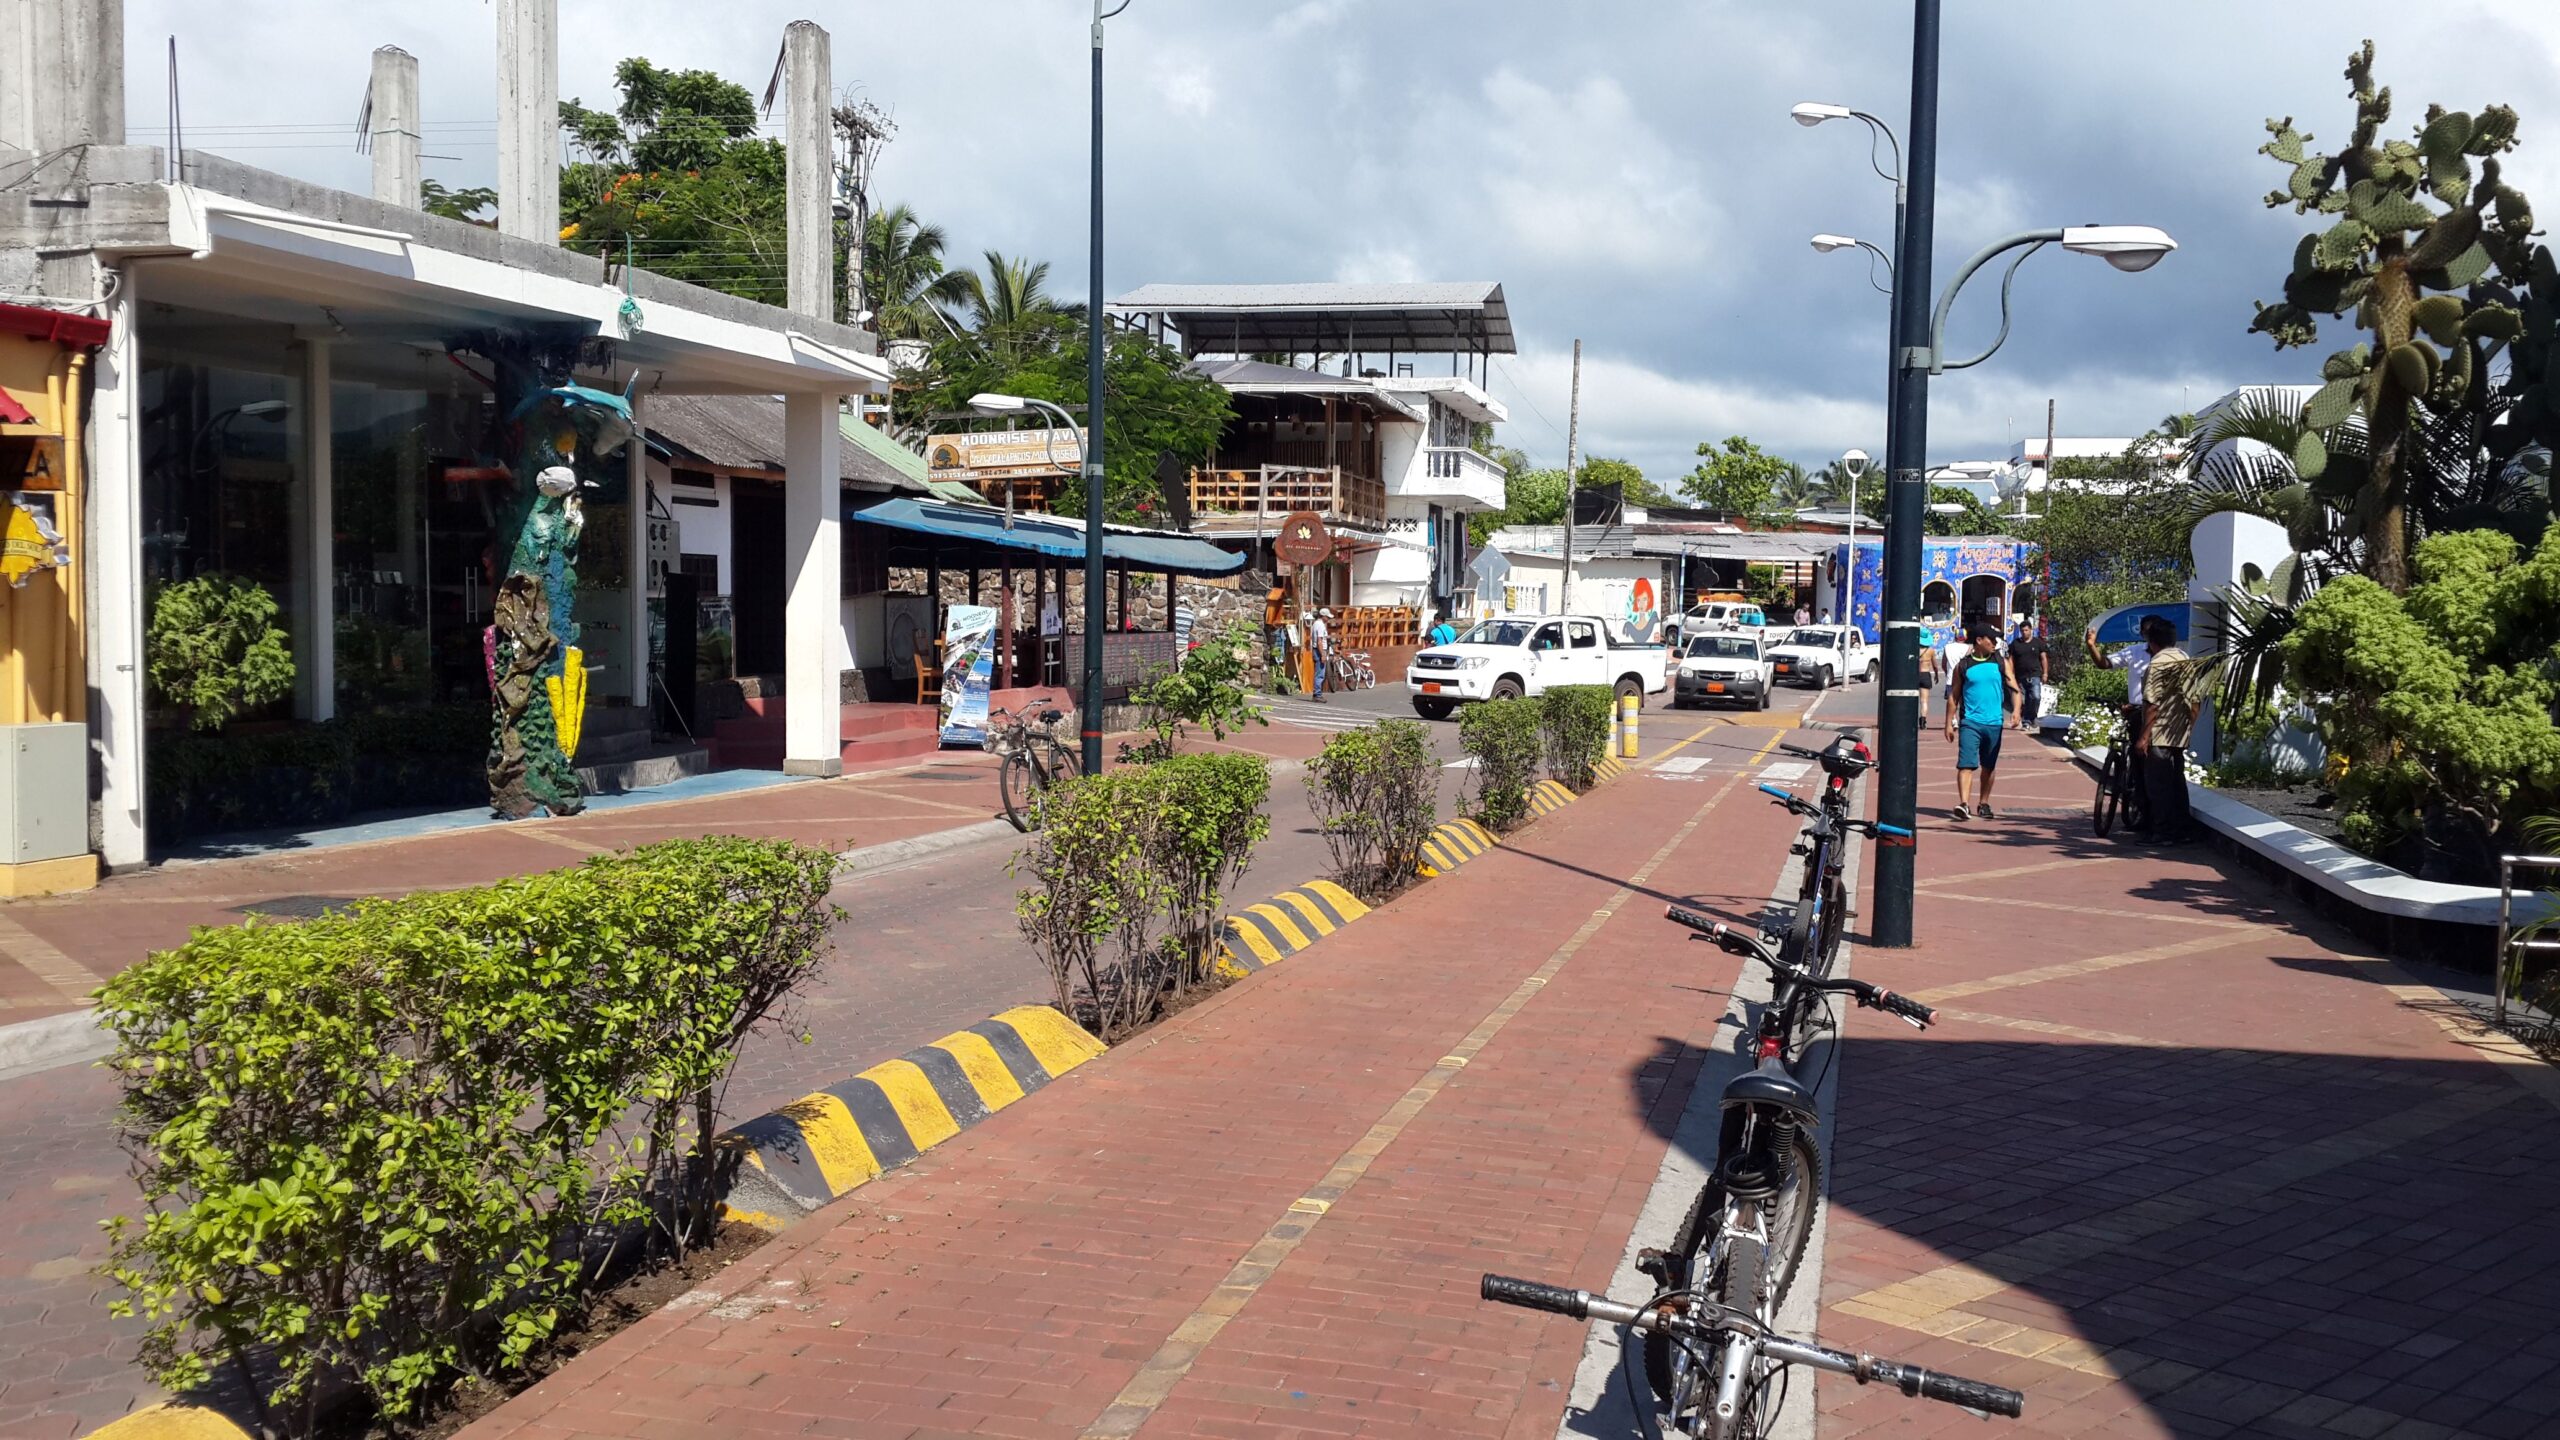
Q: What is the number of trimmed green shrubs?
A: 5